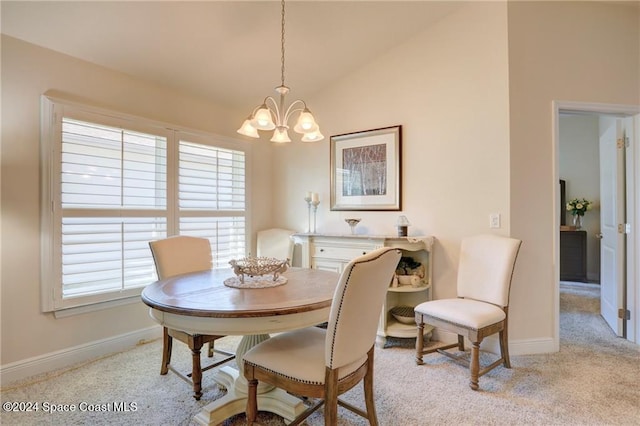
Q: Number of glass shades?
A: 5